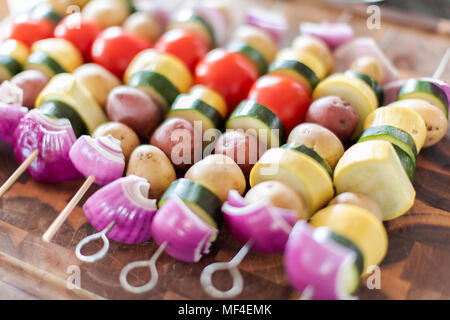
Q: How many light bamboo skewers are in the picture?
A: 2